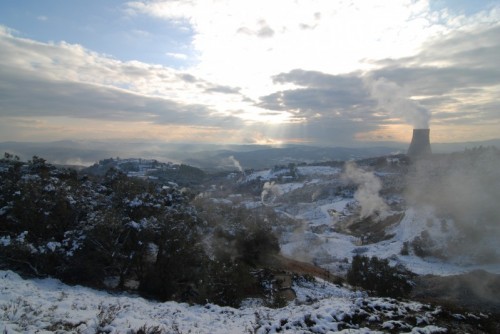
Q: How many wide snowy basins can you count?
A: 1